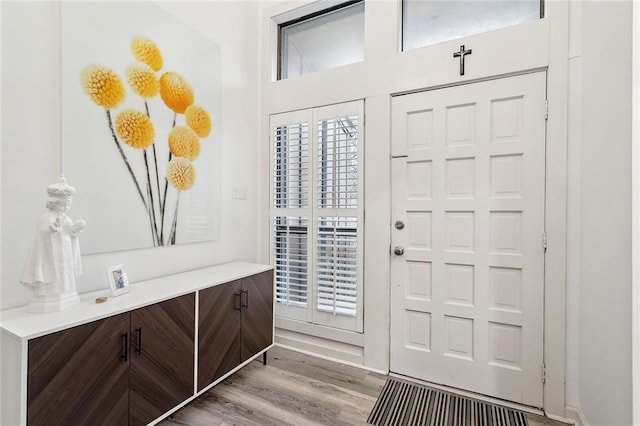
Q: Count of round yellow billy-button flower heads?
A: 8